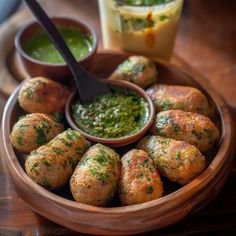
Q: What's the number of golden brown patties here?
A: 9